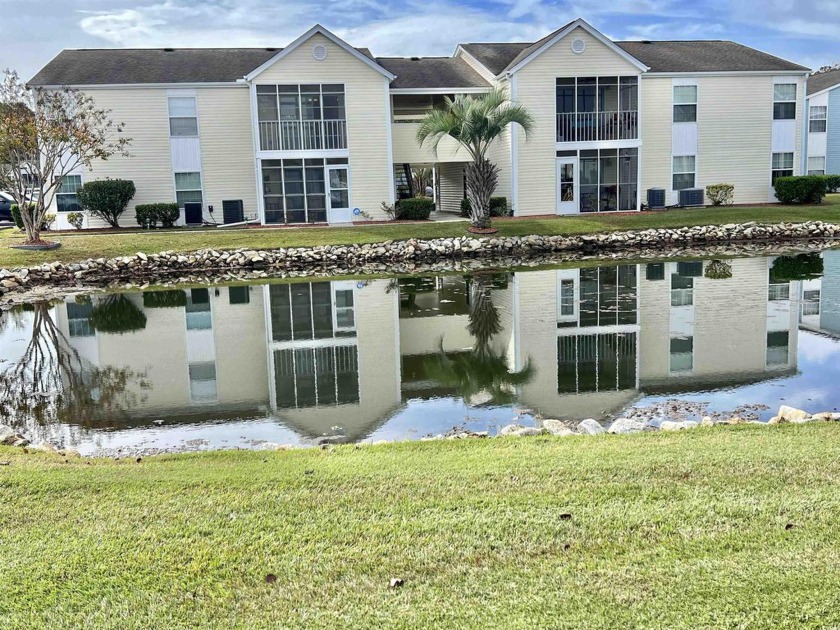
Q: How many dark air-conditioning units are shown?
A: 4